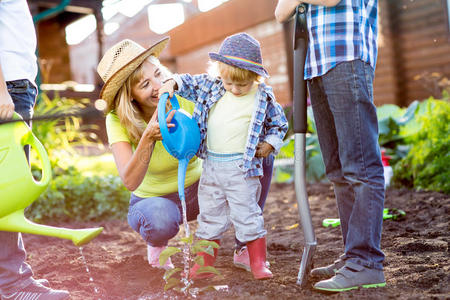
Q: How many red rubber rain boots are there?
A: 2